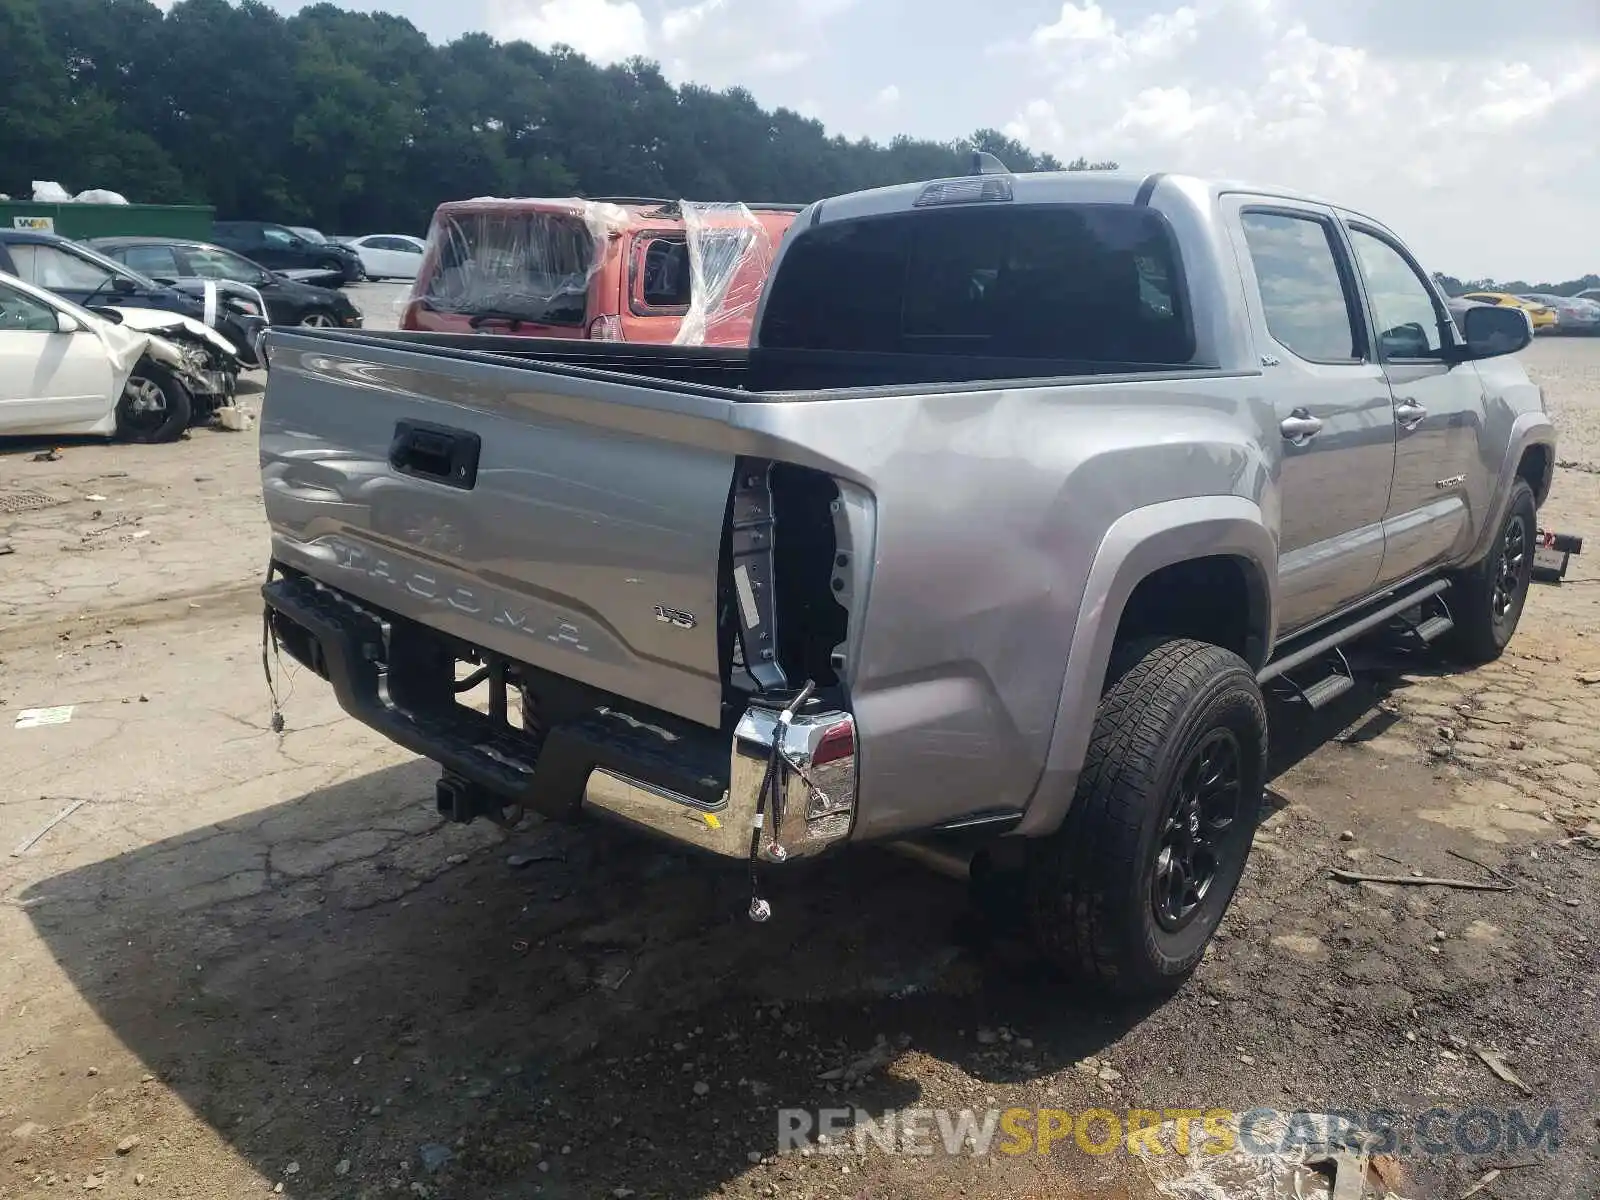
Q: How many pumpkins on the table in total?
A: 0